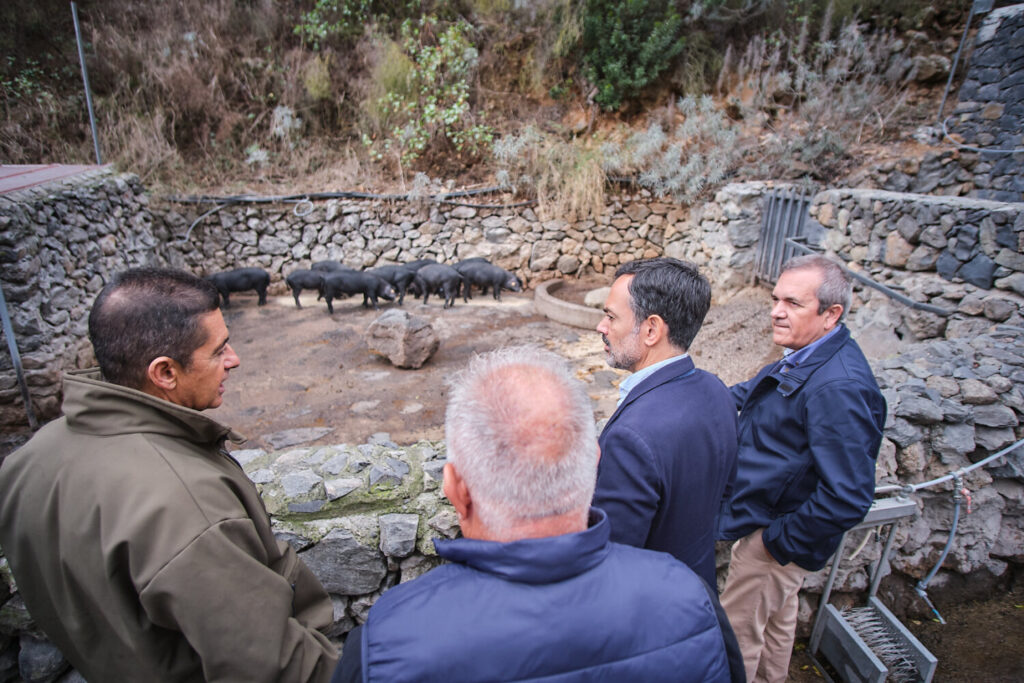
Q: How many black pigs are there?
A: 9